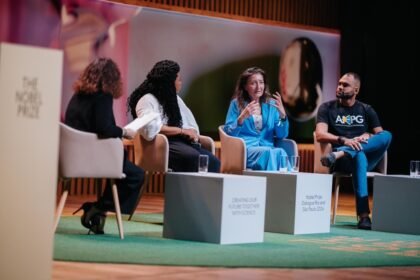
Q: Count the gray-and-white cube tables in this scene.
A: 3